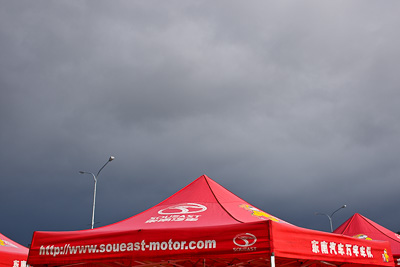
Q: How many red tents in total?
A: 3